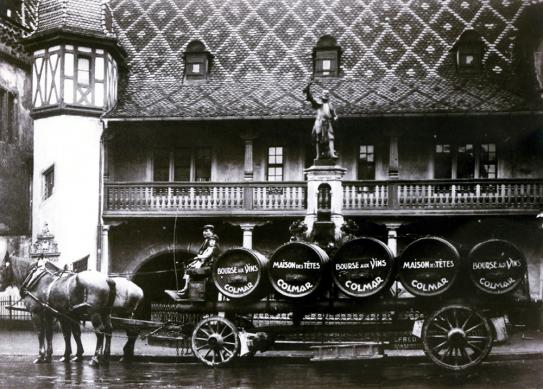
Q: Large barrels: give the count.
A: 5